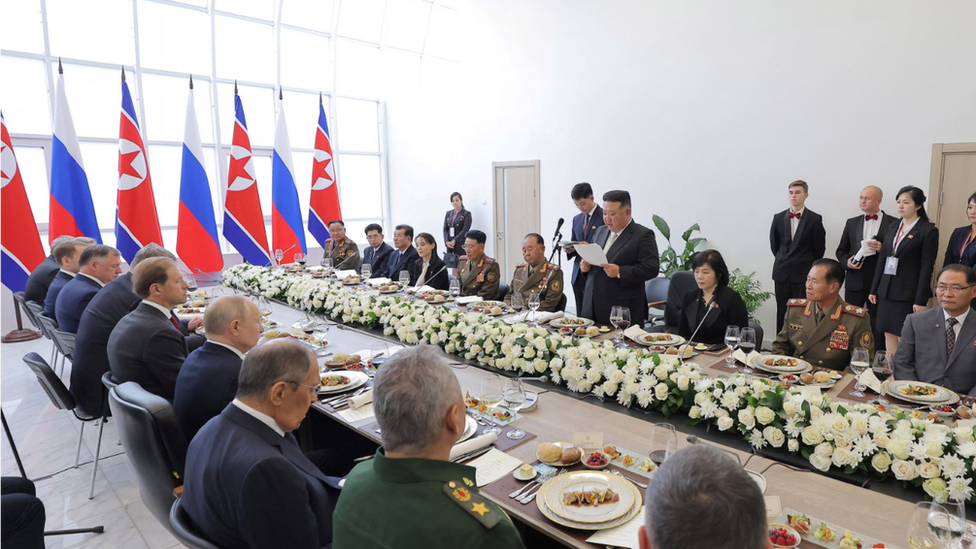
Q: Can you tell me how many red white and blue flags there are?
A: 7